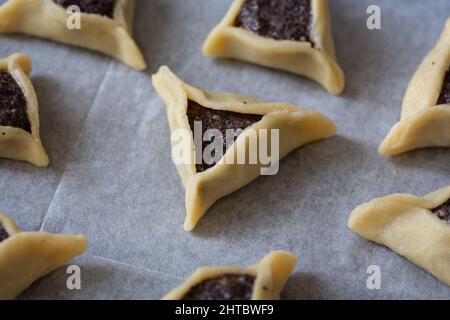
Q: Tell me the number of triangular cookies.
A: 8